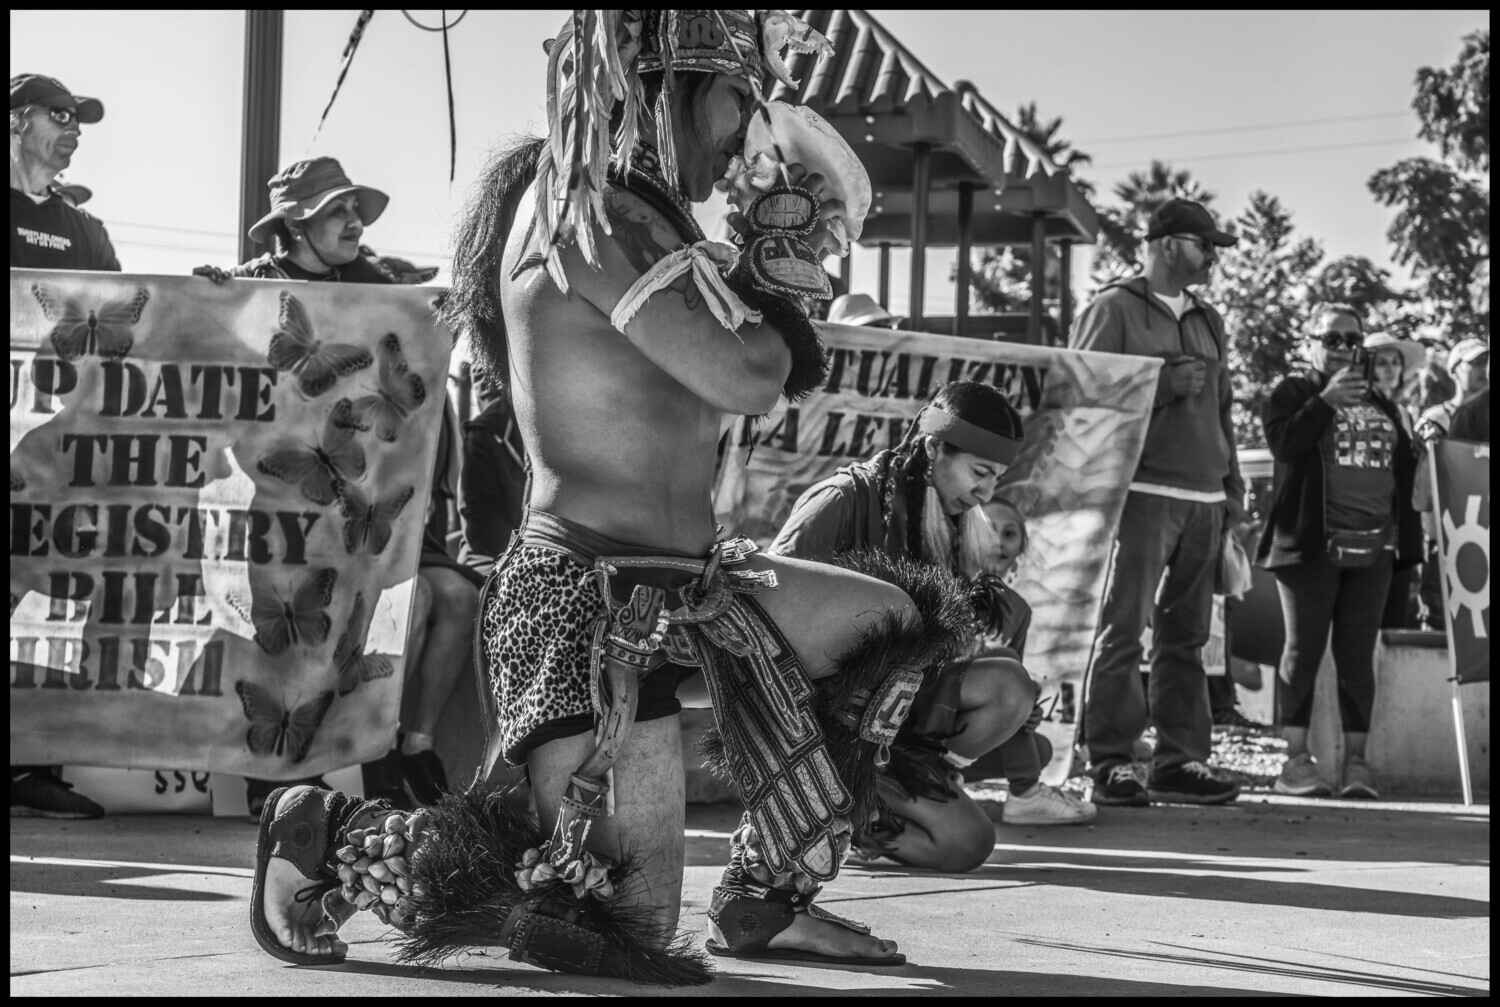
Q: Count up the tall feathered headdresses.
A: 1